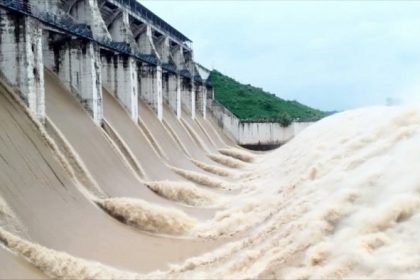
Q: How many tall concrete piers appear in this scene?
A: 7